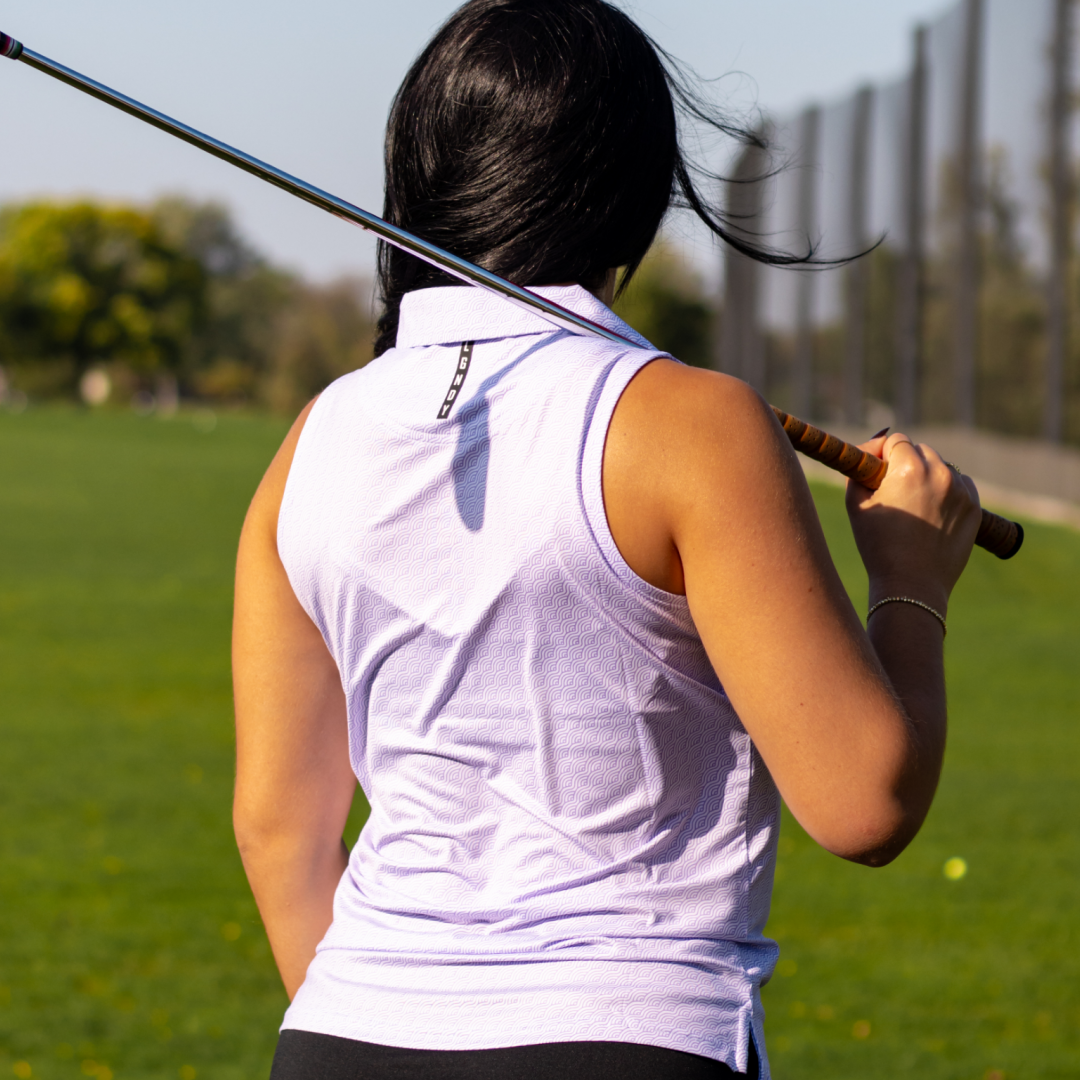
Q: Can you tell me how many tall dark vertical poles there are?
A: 6